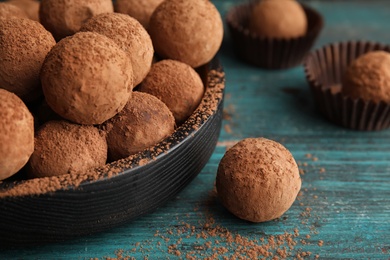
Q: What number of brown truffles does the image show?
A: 15